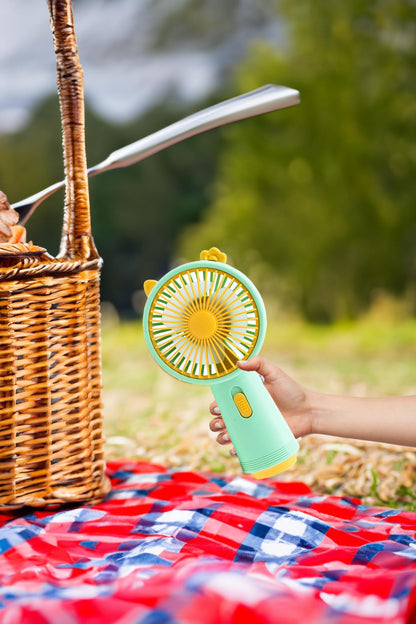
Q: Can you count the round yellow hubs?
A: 1